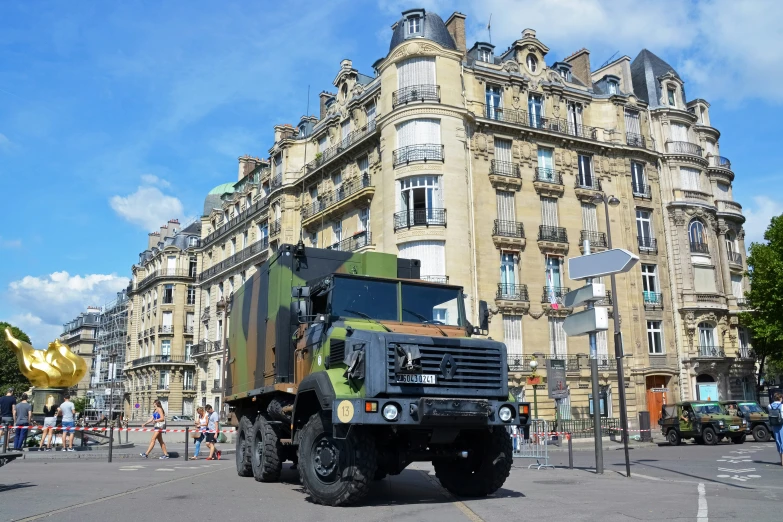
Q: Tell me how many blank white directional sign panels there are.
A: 3